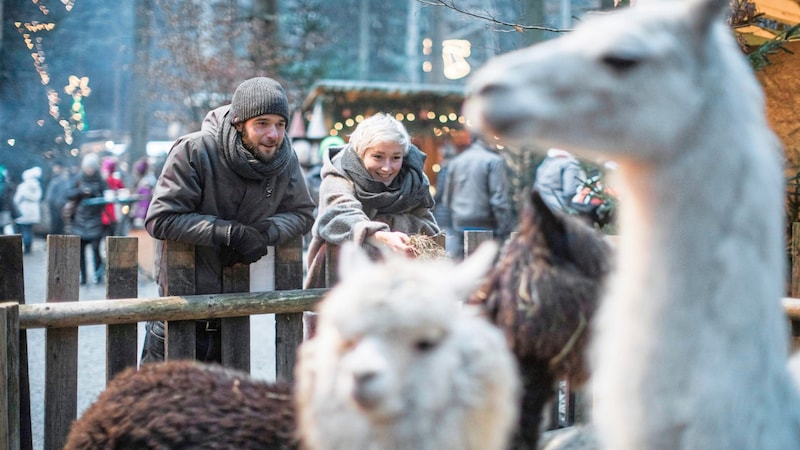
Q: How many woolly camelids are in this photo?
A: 4